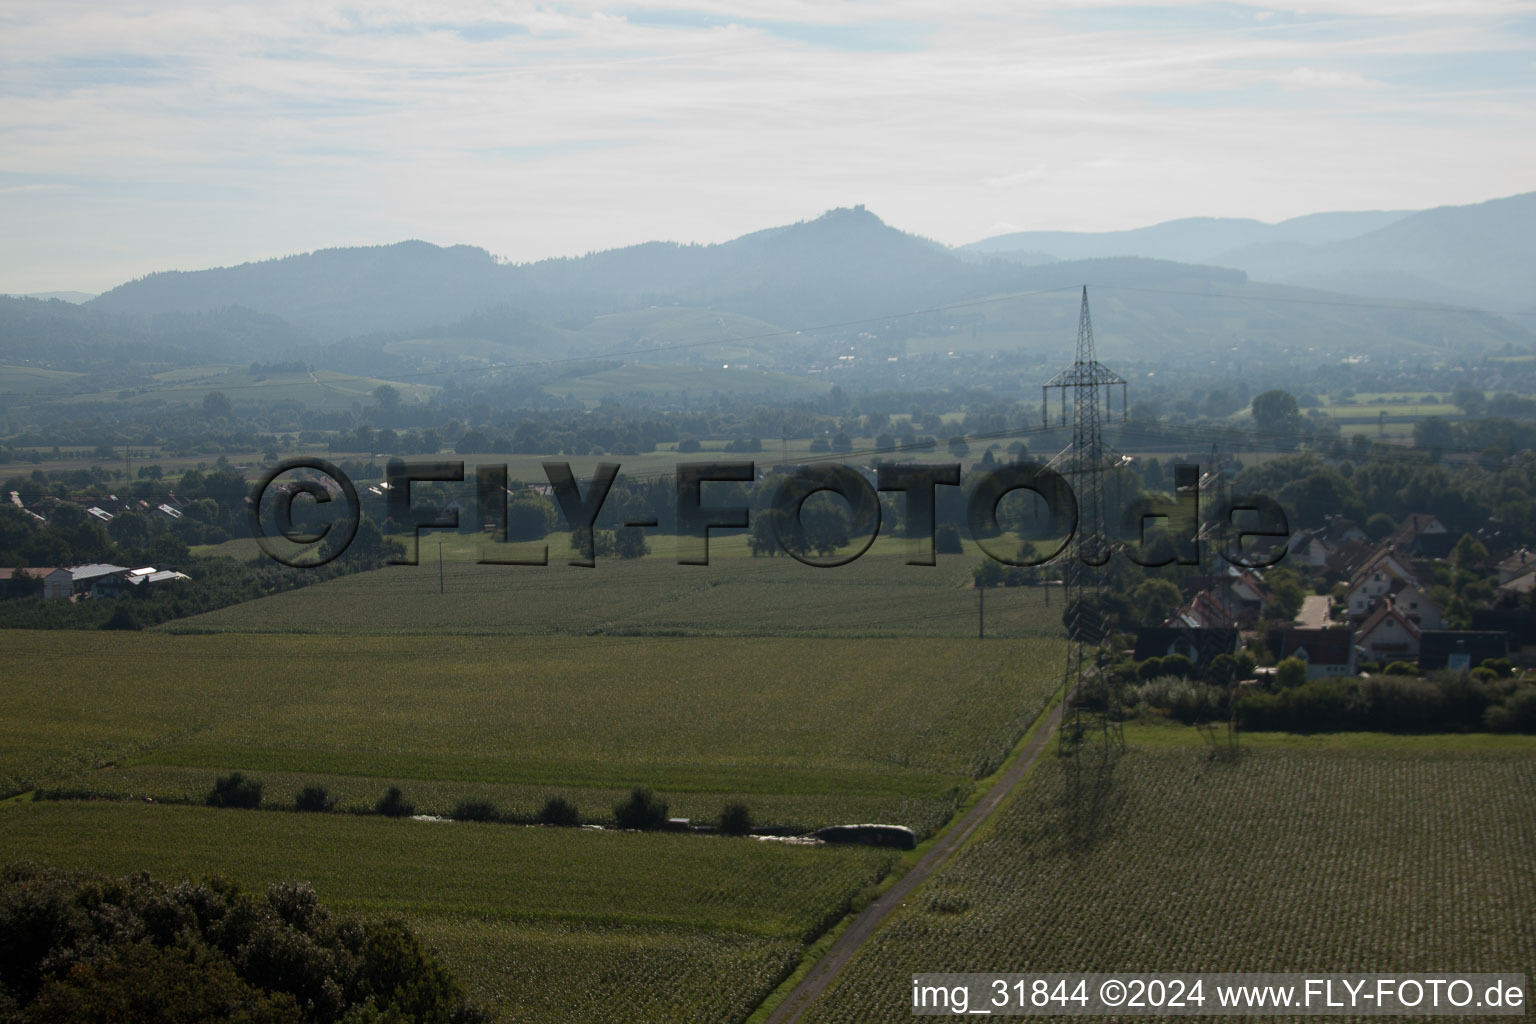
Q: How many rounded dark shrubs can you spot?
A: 7